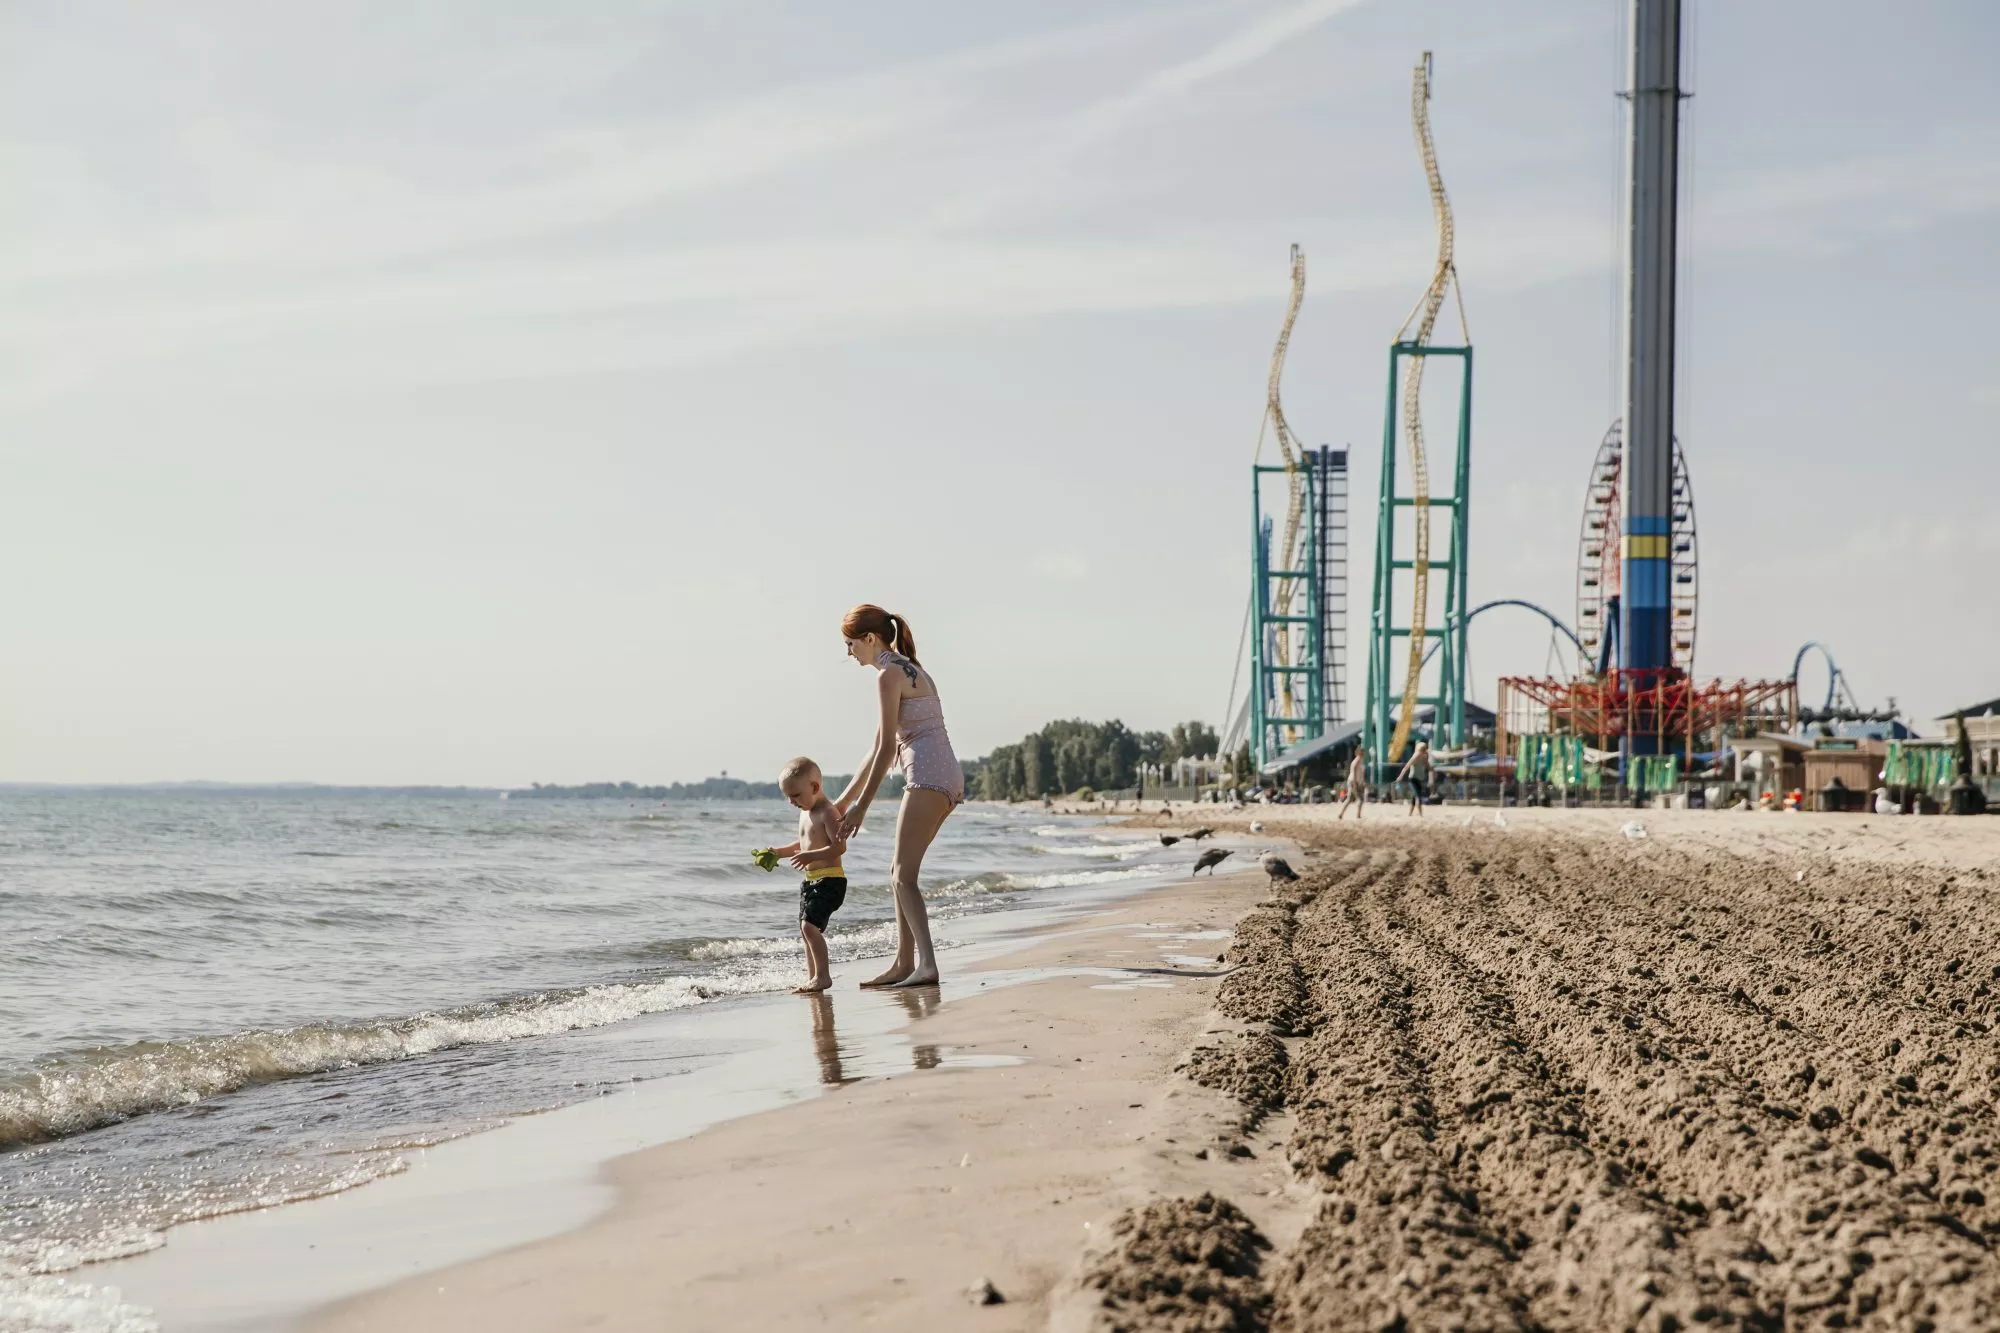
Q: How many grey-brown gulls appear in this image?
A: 4